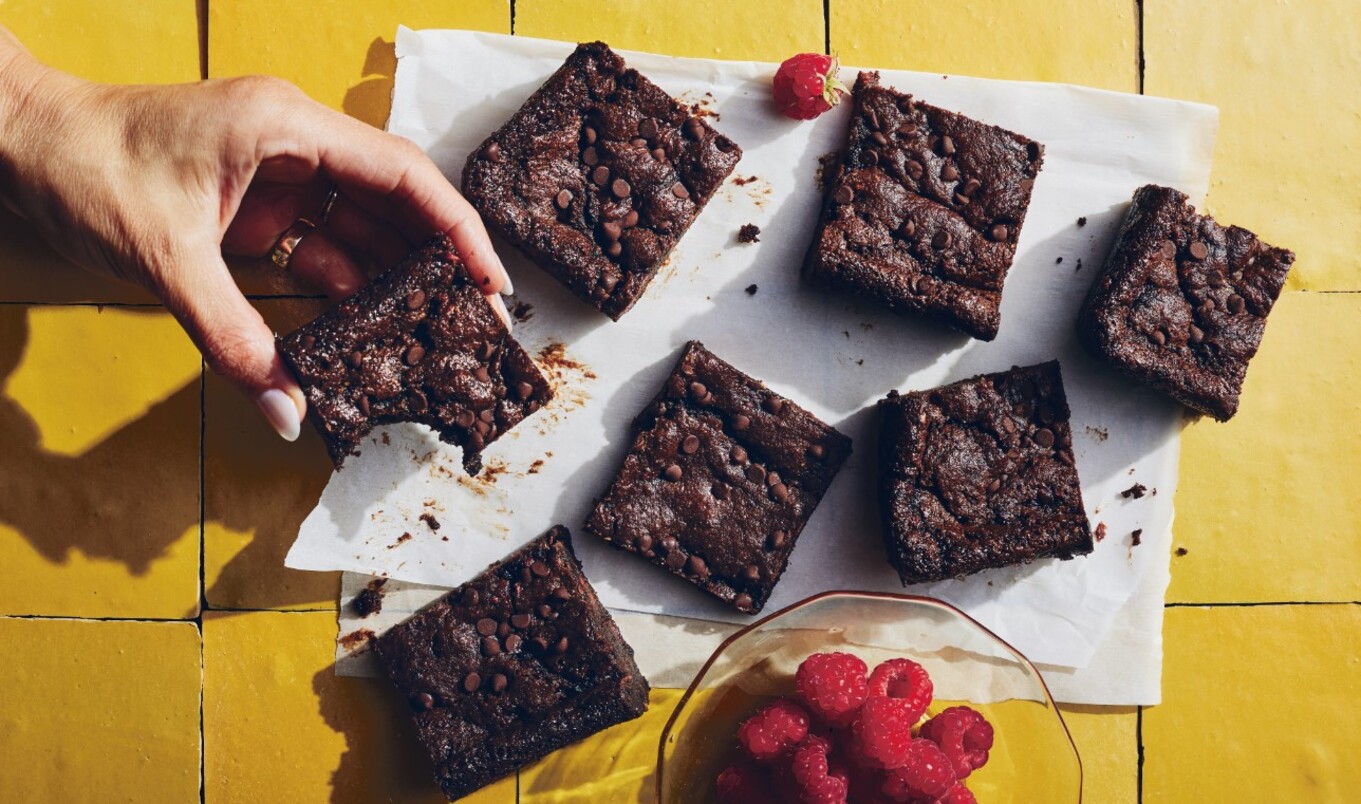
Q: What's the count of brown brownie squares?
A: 7